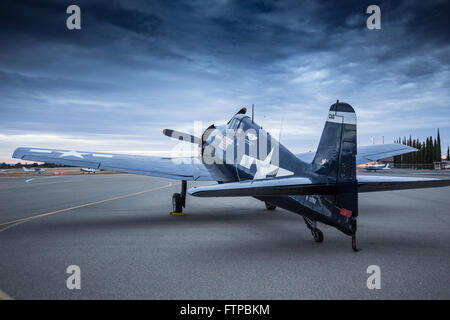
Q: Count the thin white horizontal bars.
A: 2